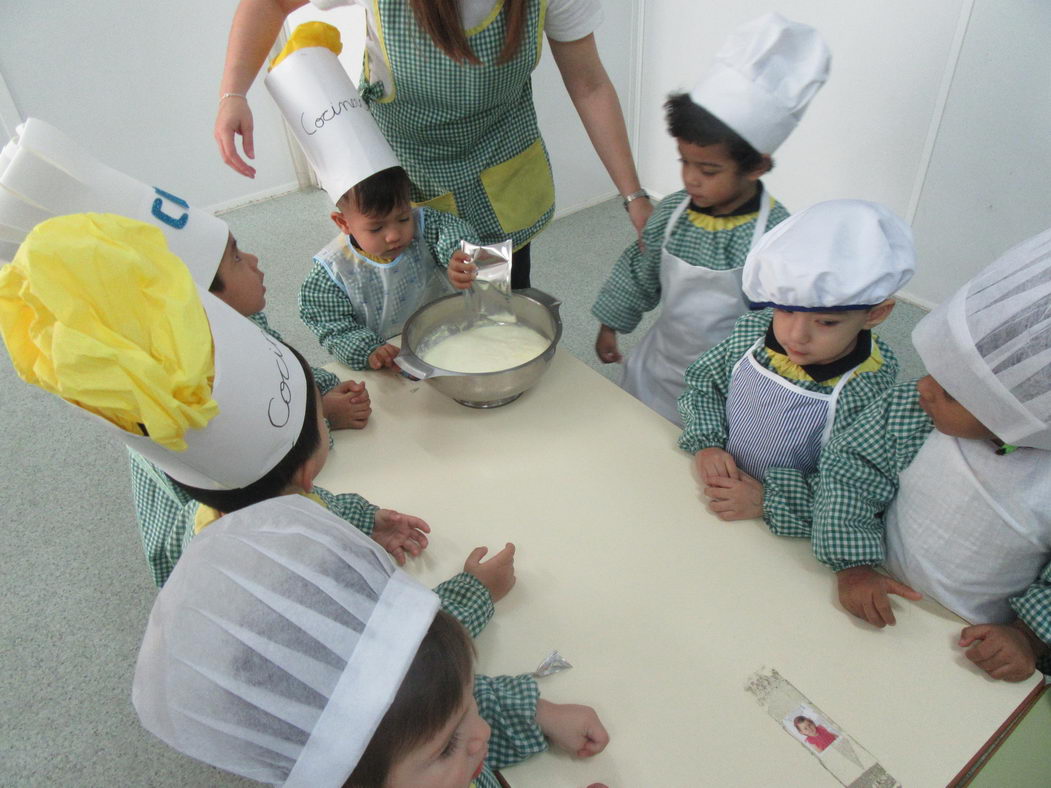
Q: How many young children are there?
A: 7